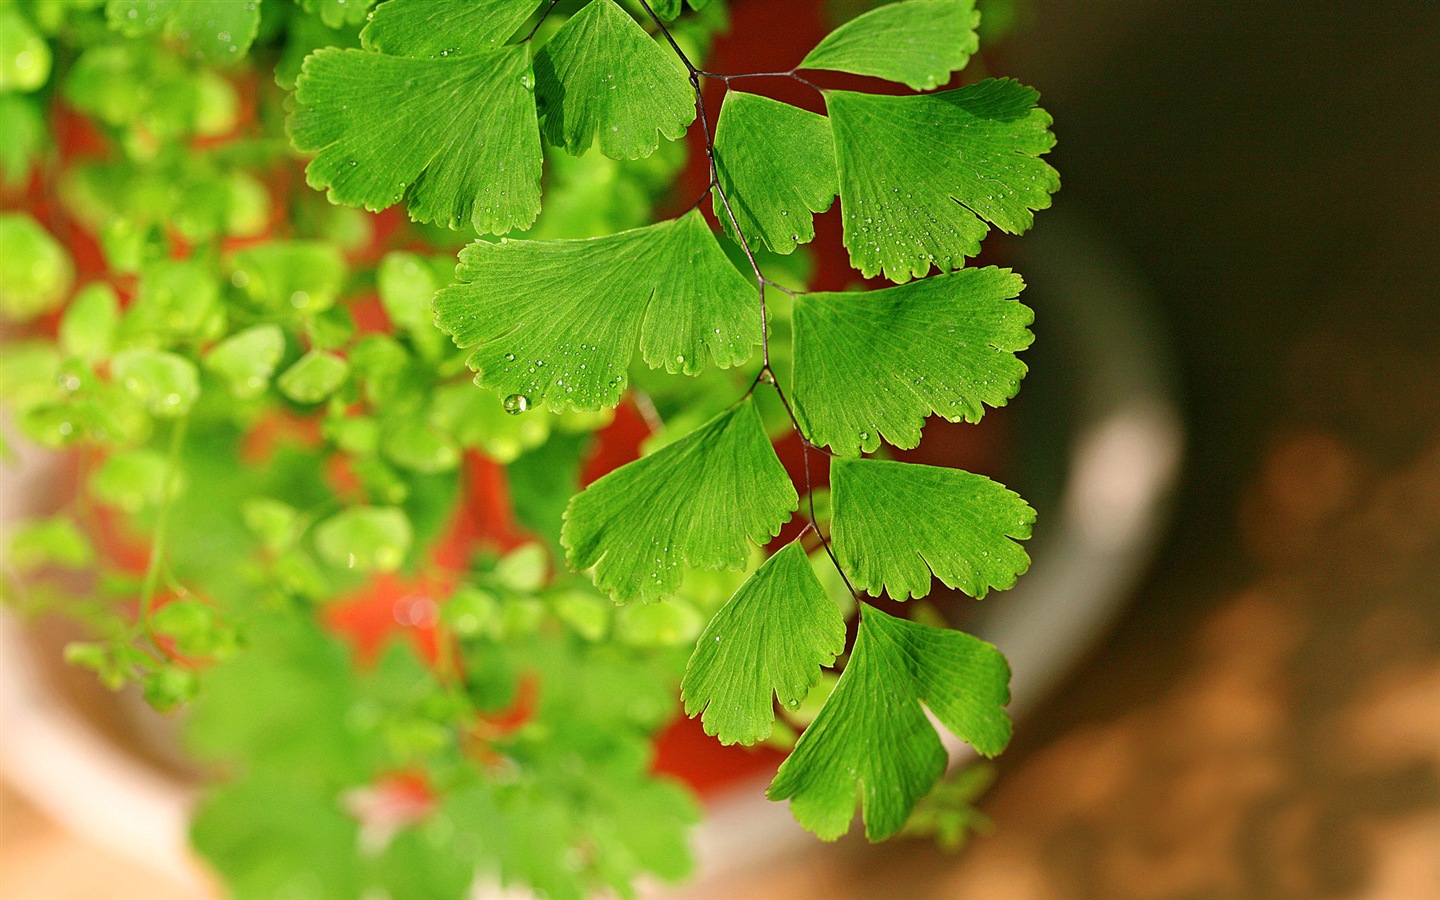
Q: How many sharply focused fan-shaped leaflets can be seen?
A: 12